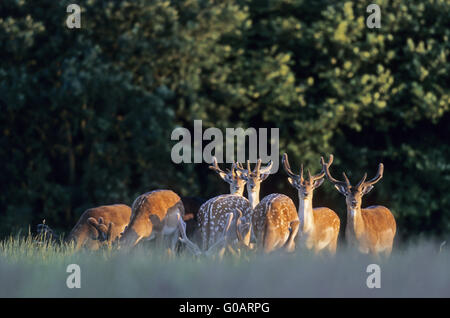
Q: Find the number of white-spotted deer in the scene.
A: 2